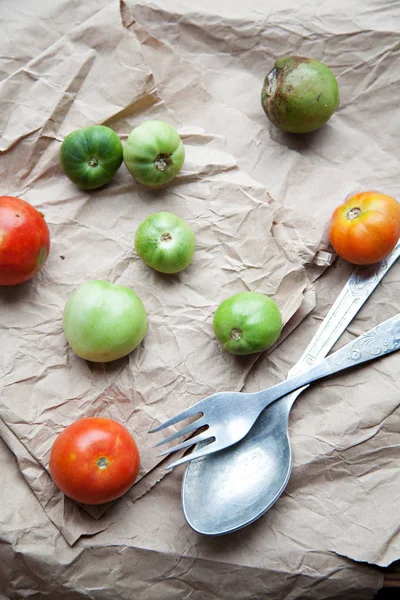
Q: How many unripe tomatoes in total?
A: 6